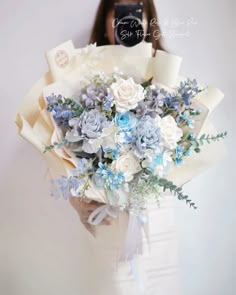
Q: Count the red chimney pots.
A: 0